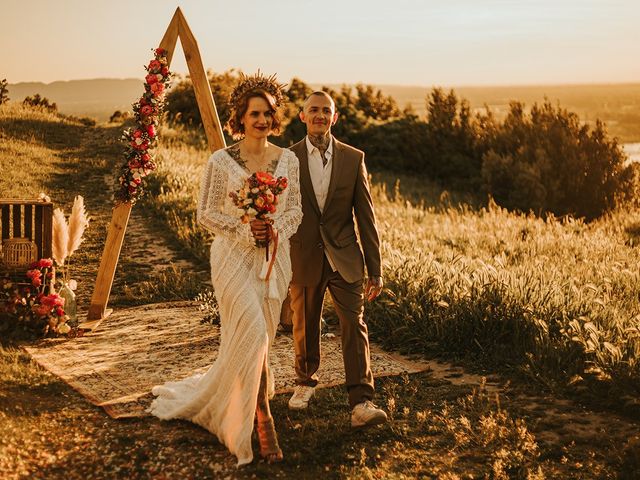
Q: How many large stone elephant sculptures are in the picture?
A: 0